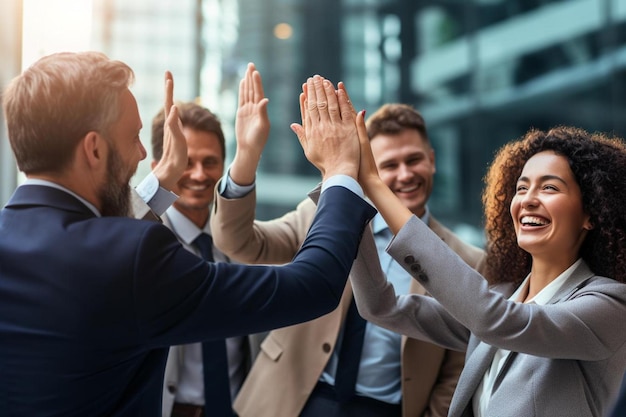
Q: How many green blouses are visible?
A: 0